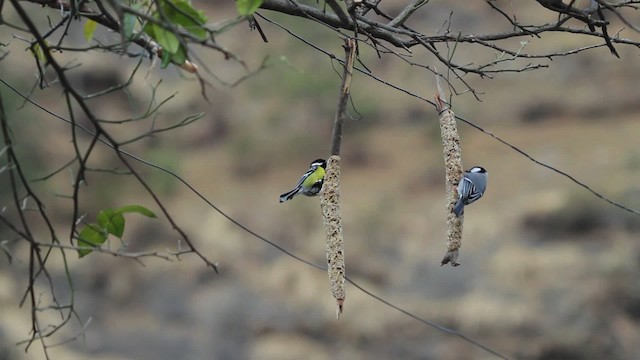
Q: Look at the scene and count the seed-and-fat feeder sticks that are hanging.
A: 2